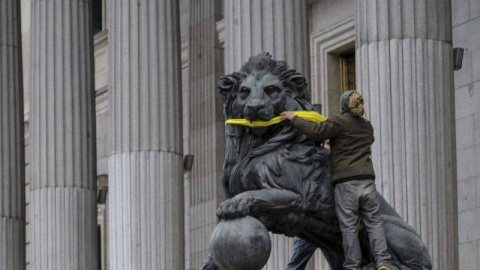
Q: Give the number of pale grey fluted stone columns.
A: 5